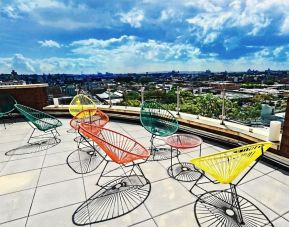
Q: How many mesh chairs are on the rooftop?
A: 7